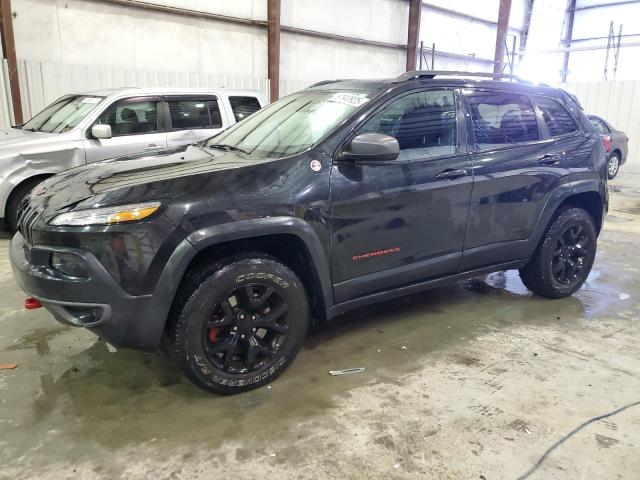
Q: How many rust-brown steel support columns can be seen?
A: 4